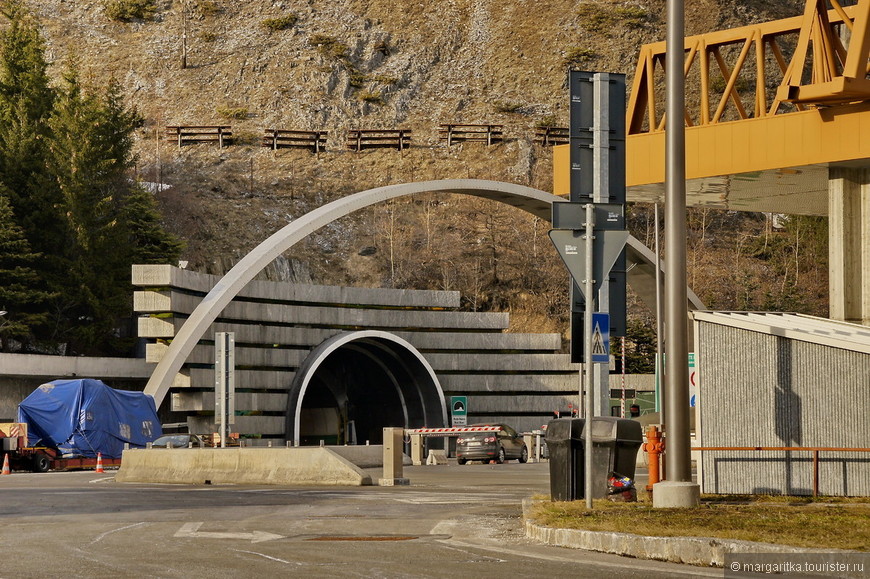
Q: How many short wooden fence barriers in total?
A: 5